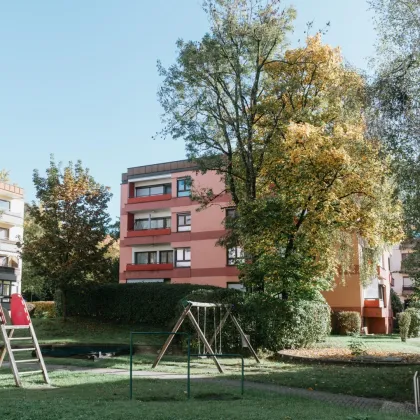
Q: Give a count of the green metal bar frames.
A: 2